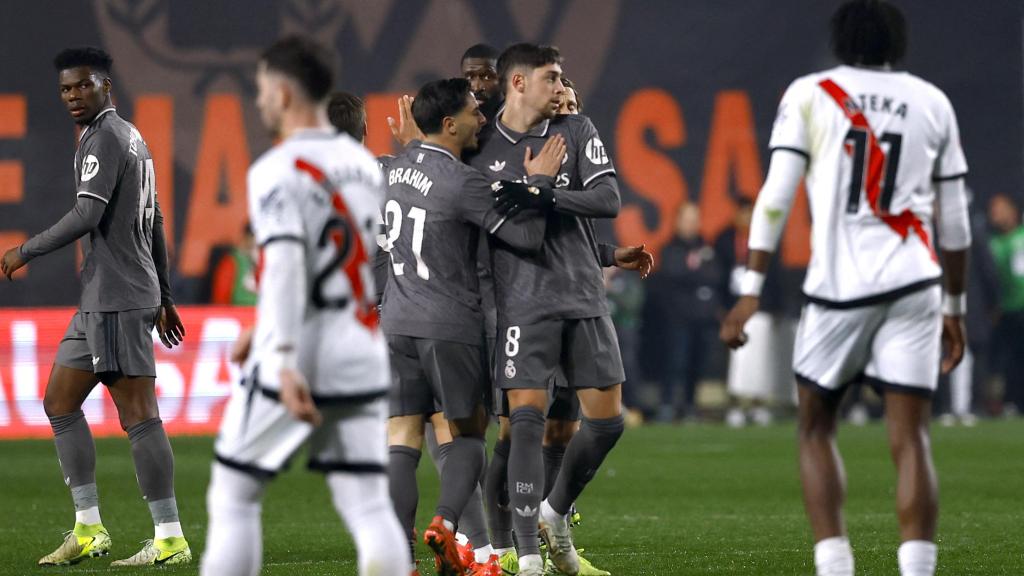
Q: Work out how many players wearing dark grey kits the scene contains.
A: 6